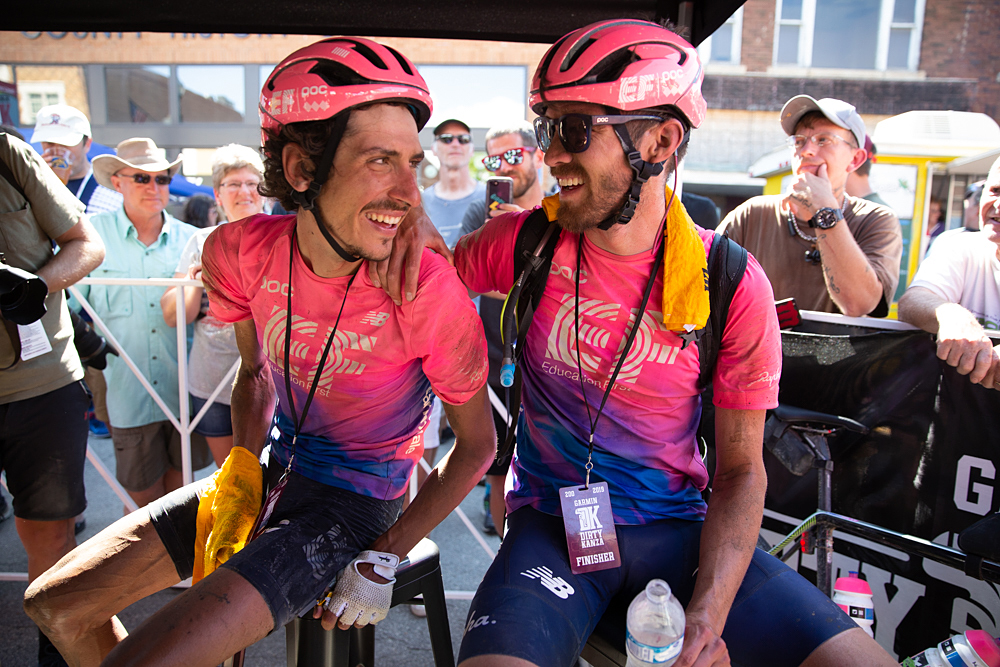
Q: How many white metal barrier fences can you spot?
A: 1